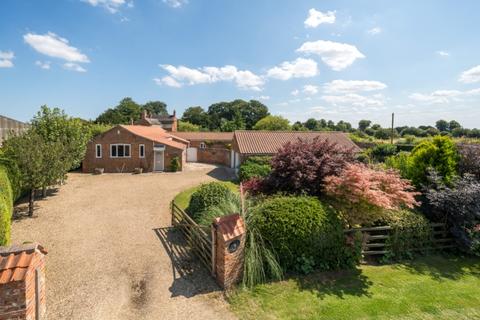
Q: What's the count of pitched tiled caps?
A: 2